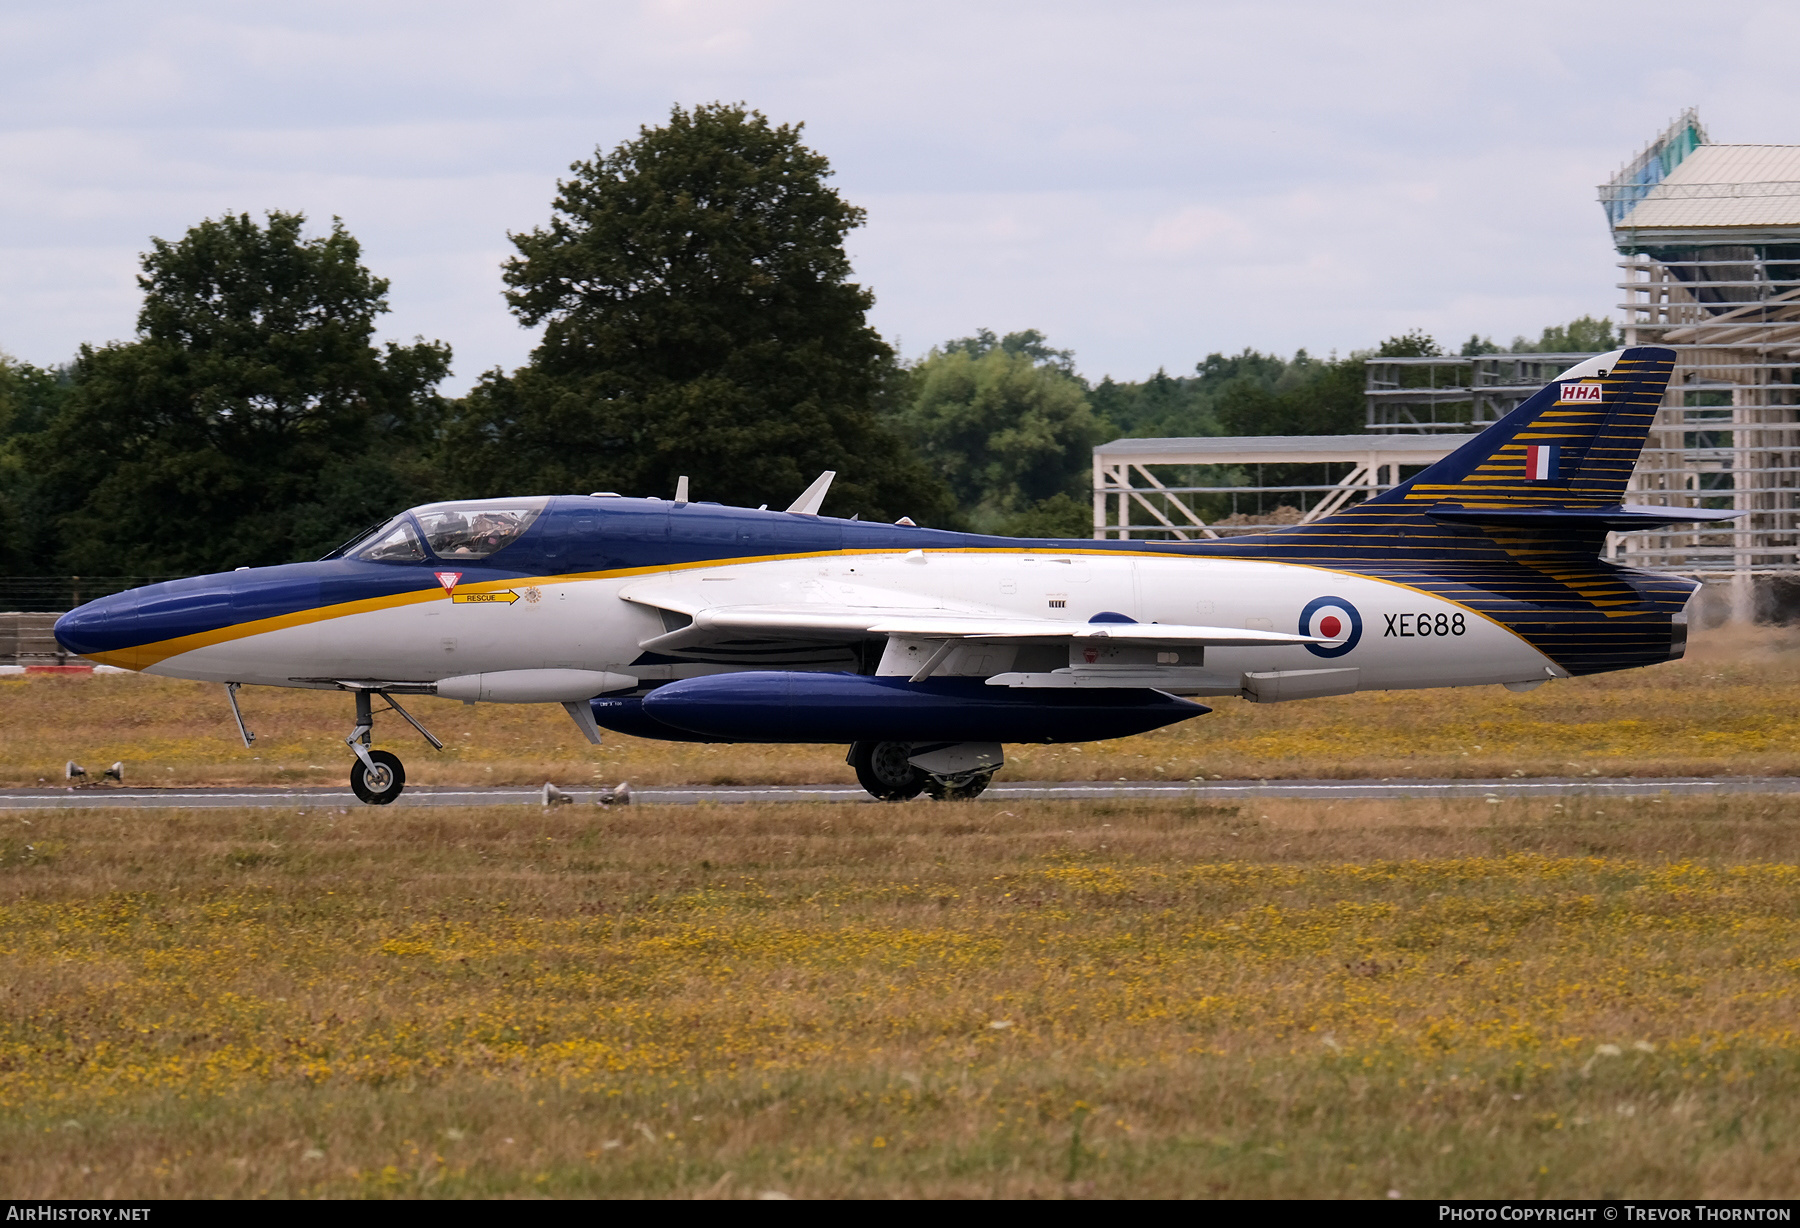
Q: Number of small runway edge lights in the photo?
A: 4